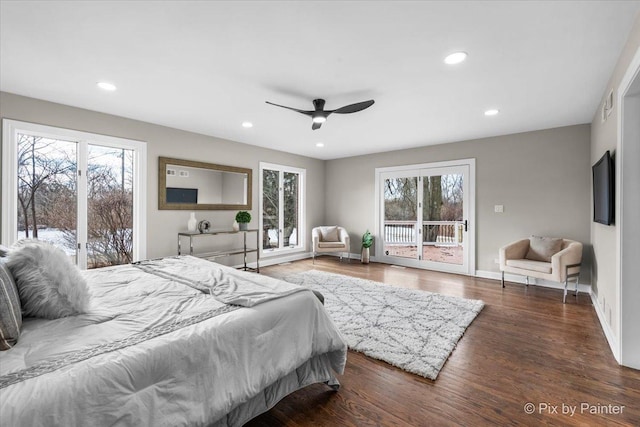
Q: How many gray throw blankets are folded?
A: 1